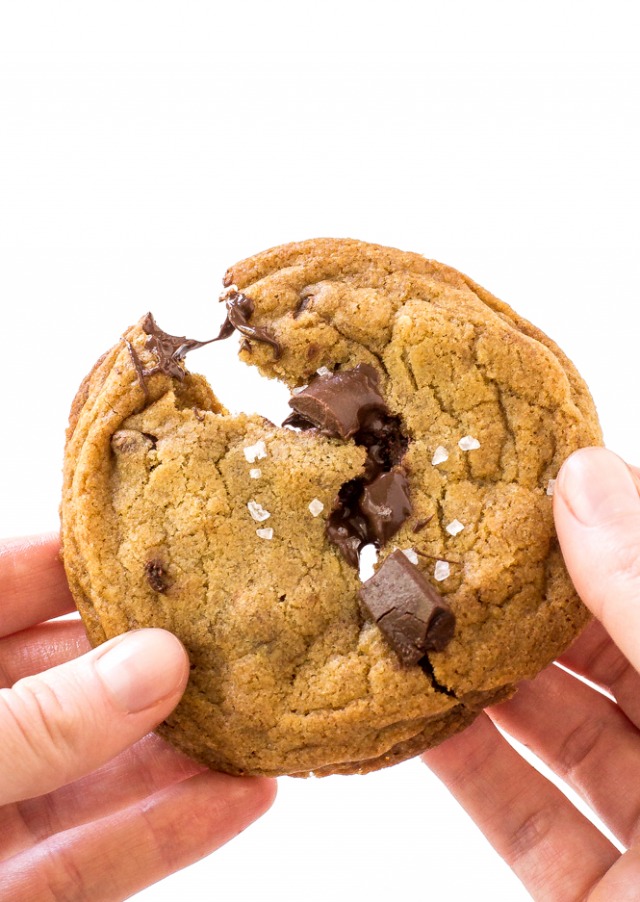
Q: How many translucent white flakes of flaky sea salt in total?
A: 13